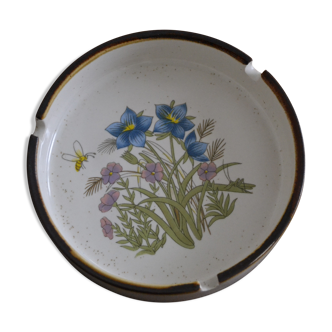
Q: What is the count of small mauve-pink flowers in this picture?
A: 5